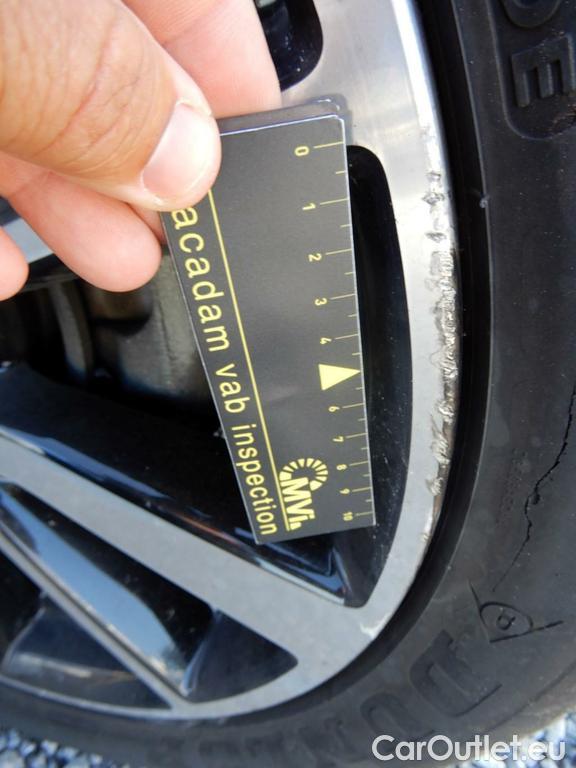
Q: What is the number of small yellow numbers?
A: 10